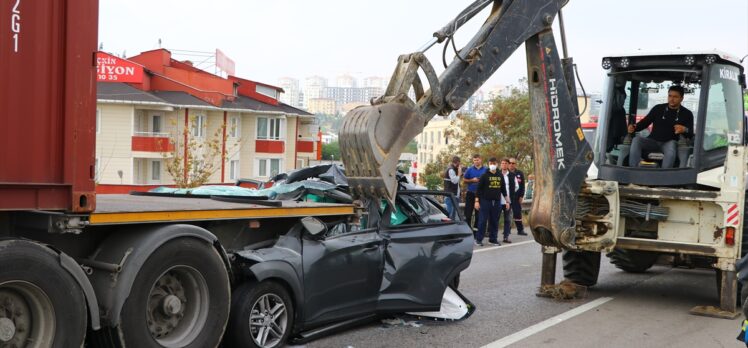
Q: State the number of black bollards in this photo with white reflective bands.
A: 0